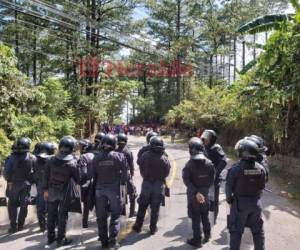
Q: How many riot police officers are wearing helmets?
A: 13